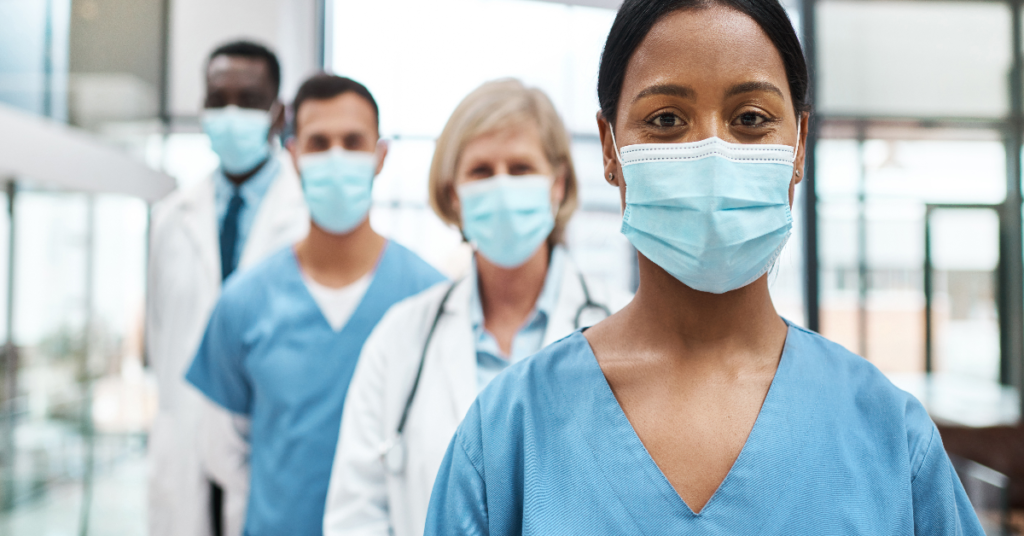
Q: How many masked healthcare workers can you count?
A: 4